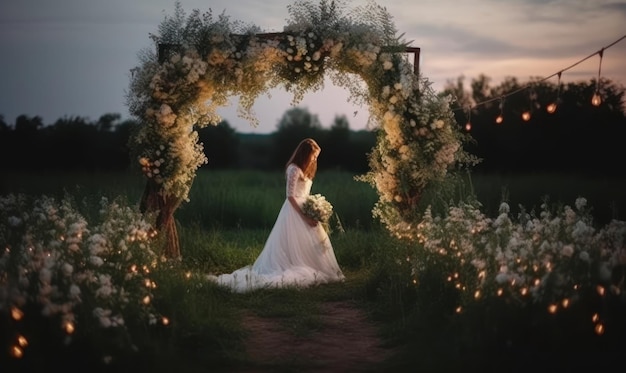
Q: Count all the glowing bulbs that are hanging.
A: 5